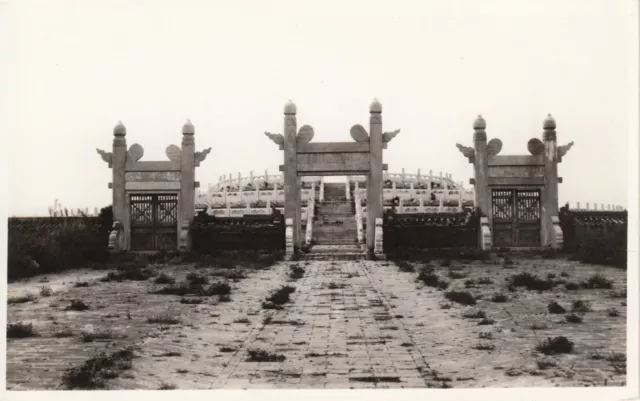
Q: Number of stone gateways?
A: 3